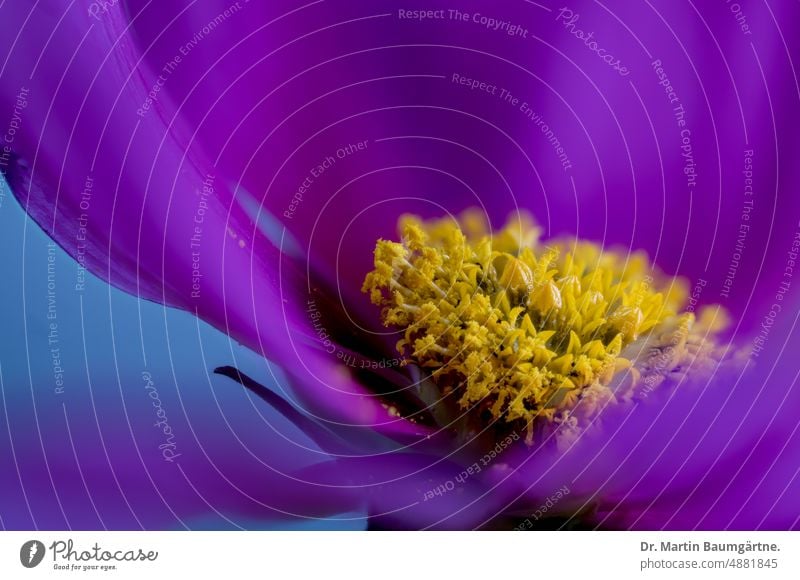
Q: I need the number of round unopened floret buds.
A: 5